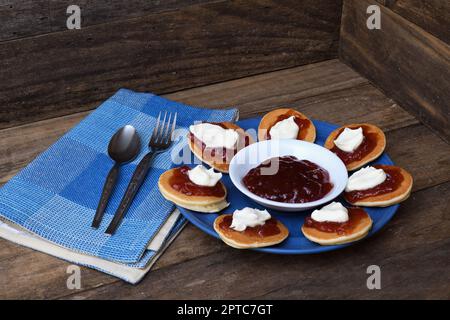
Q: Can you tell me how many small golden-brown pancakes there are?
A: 7